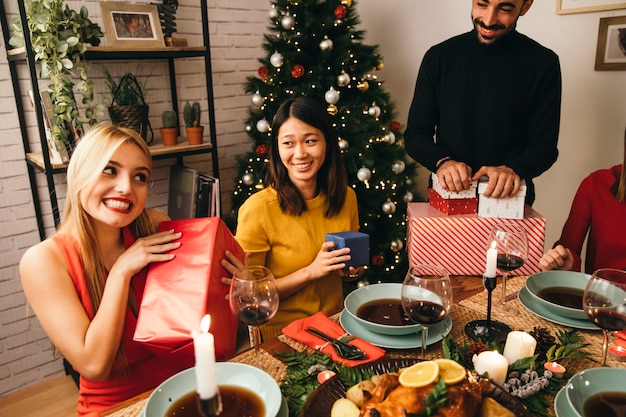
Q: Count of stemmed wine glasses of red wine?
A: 4